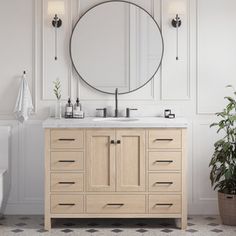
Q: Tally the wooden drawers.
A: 9